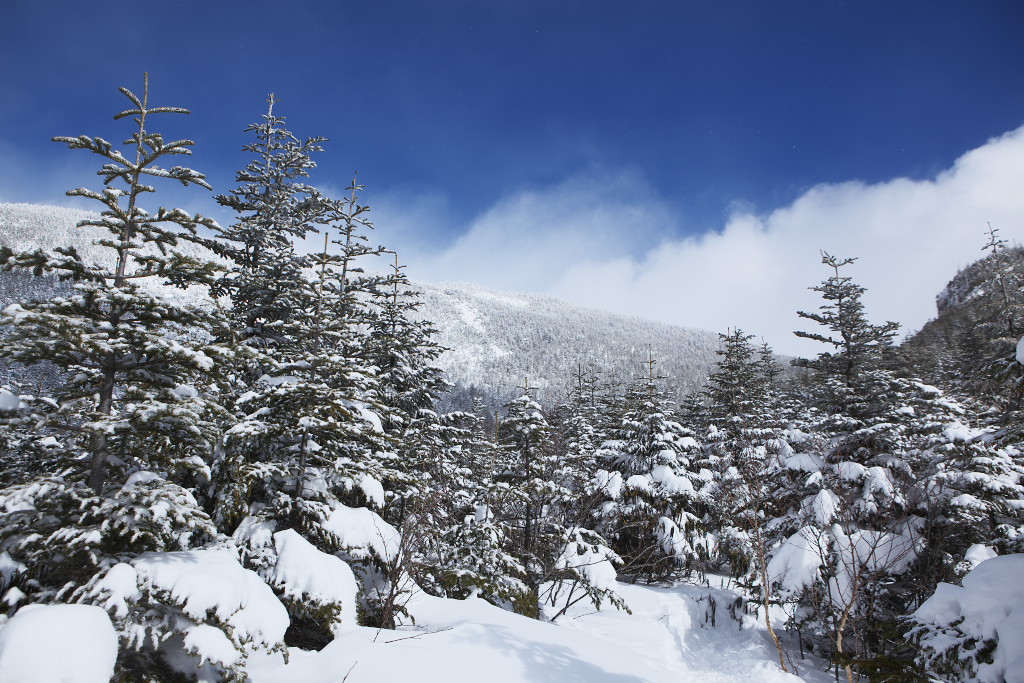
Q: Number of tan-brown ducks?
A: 0